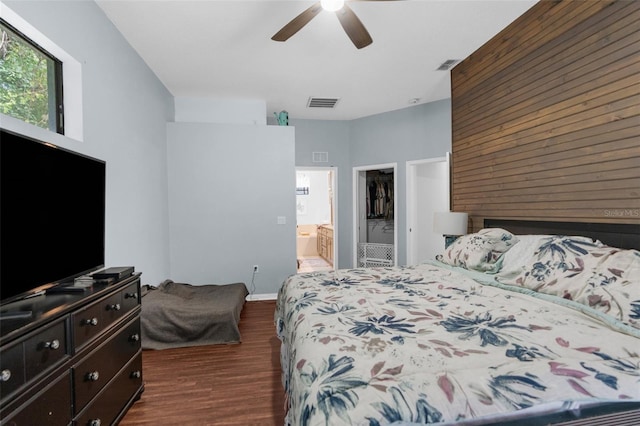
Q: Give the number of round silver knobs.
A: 9